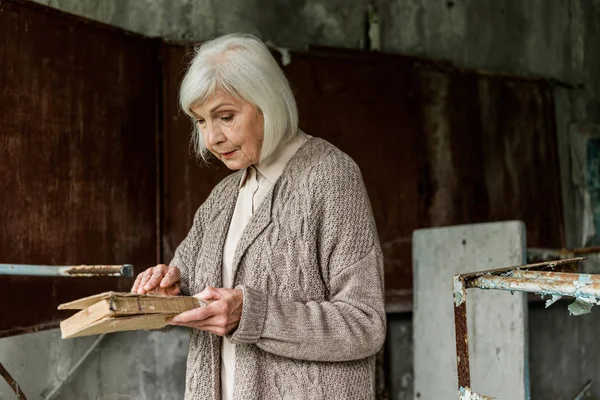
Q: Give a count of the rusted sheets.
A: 2